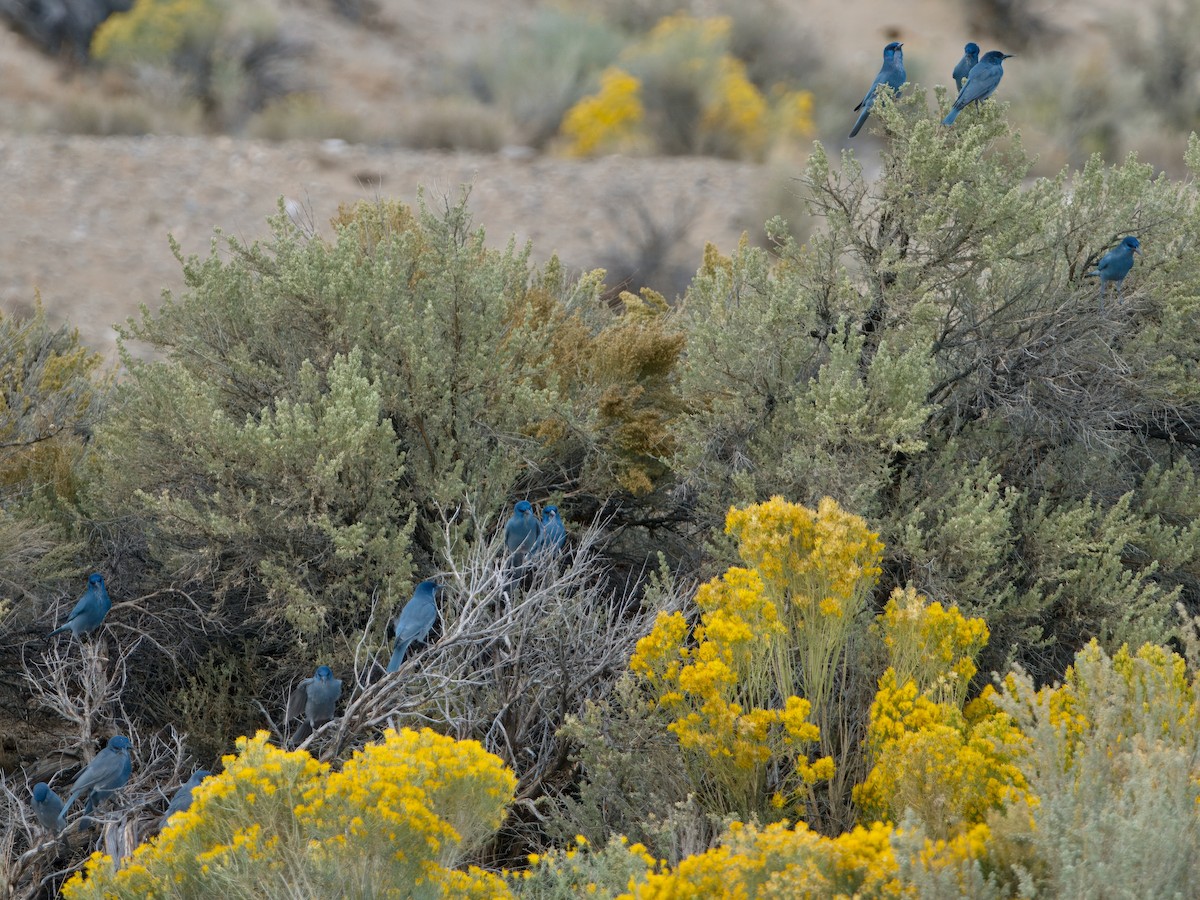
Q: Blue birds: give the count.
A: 12